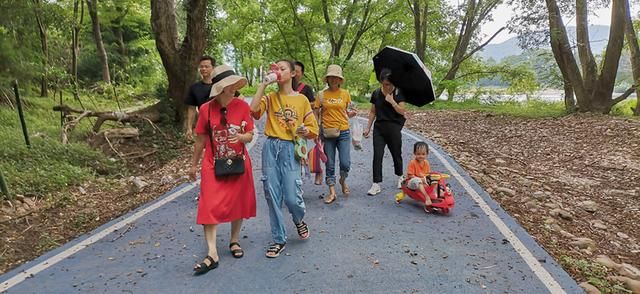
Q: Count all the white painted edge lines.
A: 2